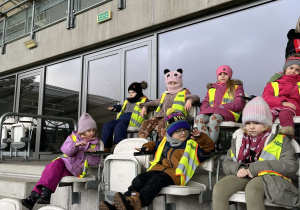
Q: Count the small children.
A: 7